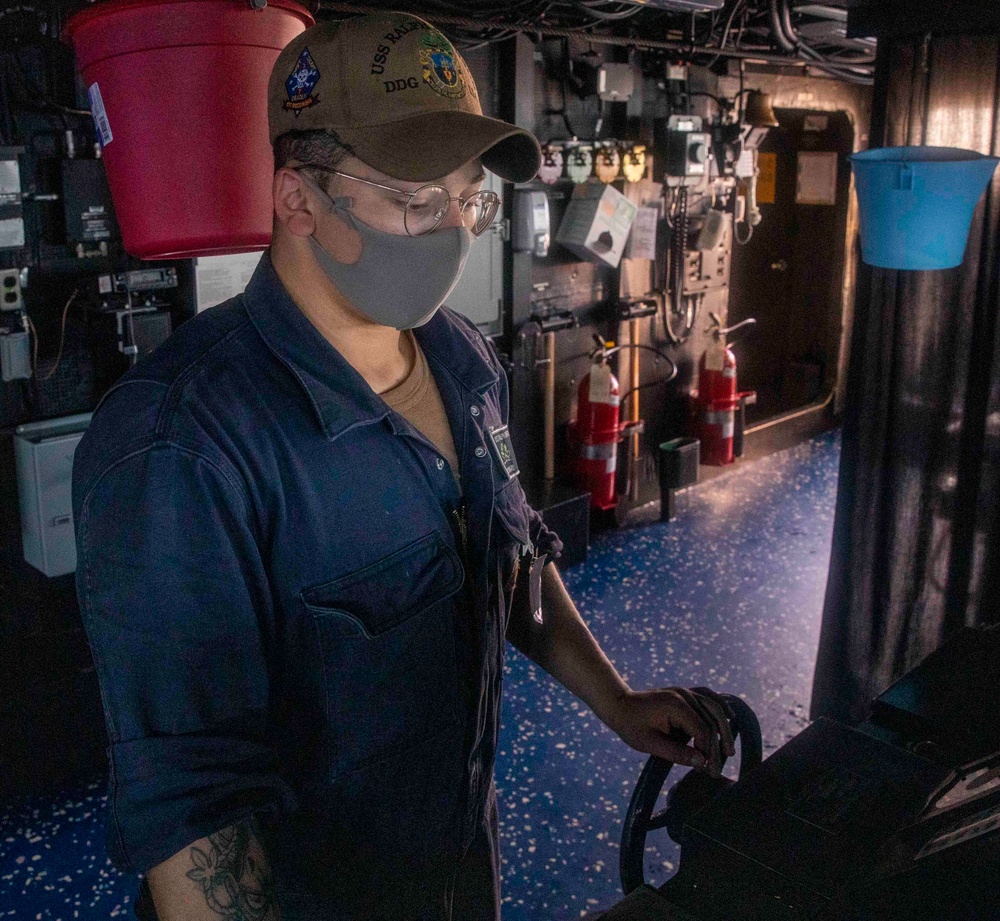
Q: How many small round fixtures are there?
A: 4